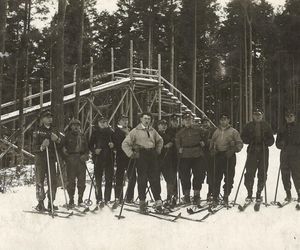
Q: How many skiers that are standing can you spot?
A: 12